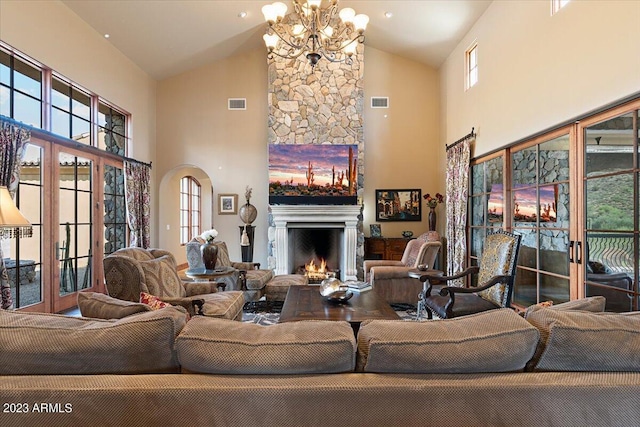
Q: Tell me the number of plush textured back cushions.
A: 4